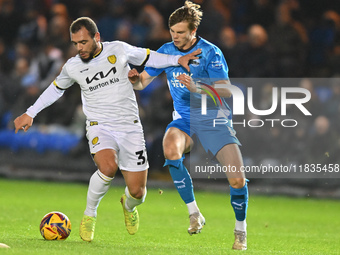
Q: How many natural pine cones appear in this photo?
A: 0